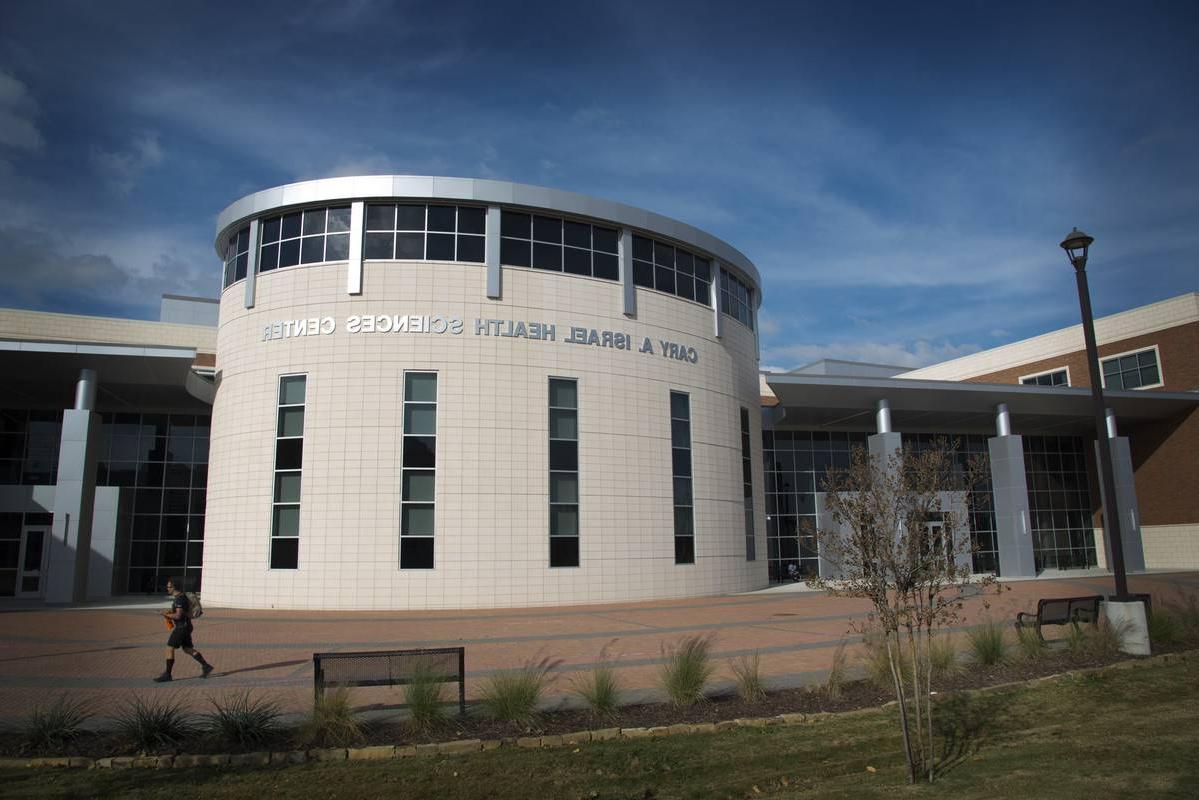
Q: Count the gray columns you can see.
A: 4